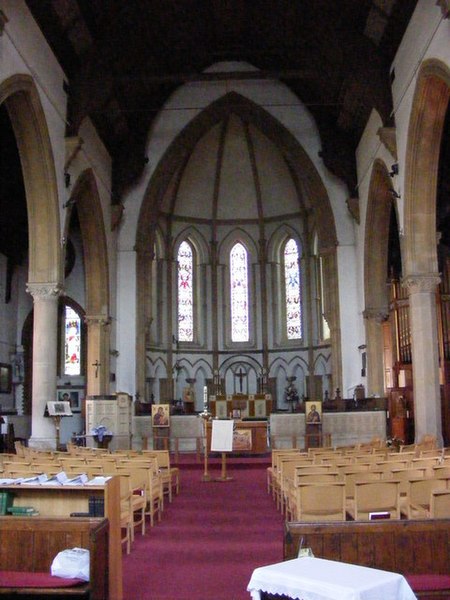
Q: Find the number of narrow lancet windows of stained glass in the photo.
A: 4